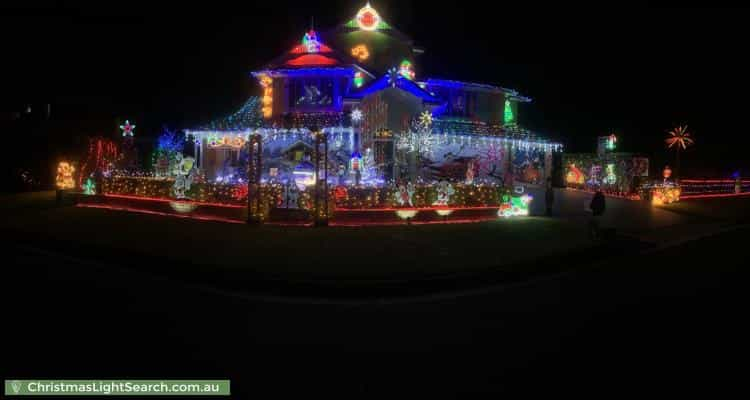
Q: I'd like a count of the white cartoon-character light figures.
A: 3